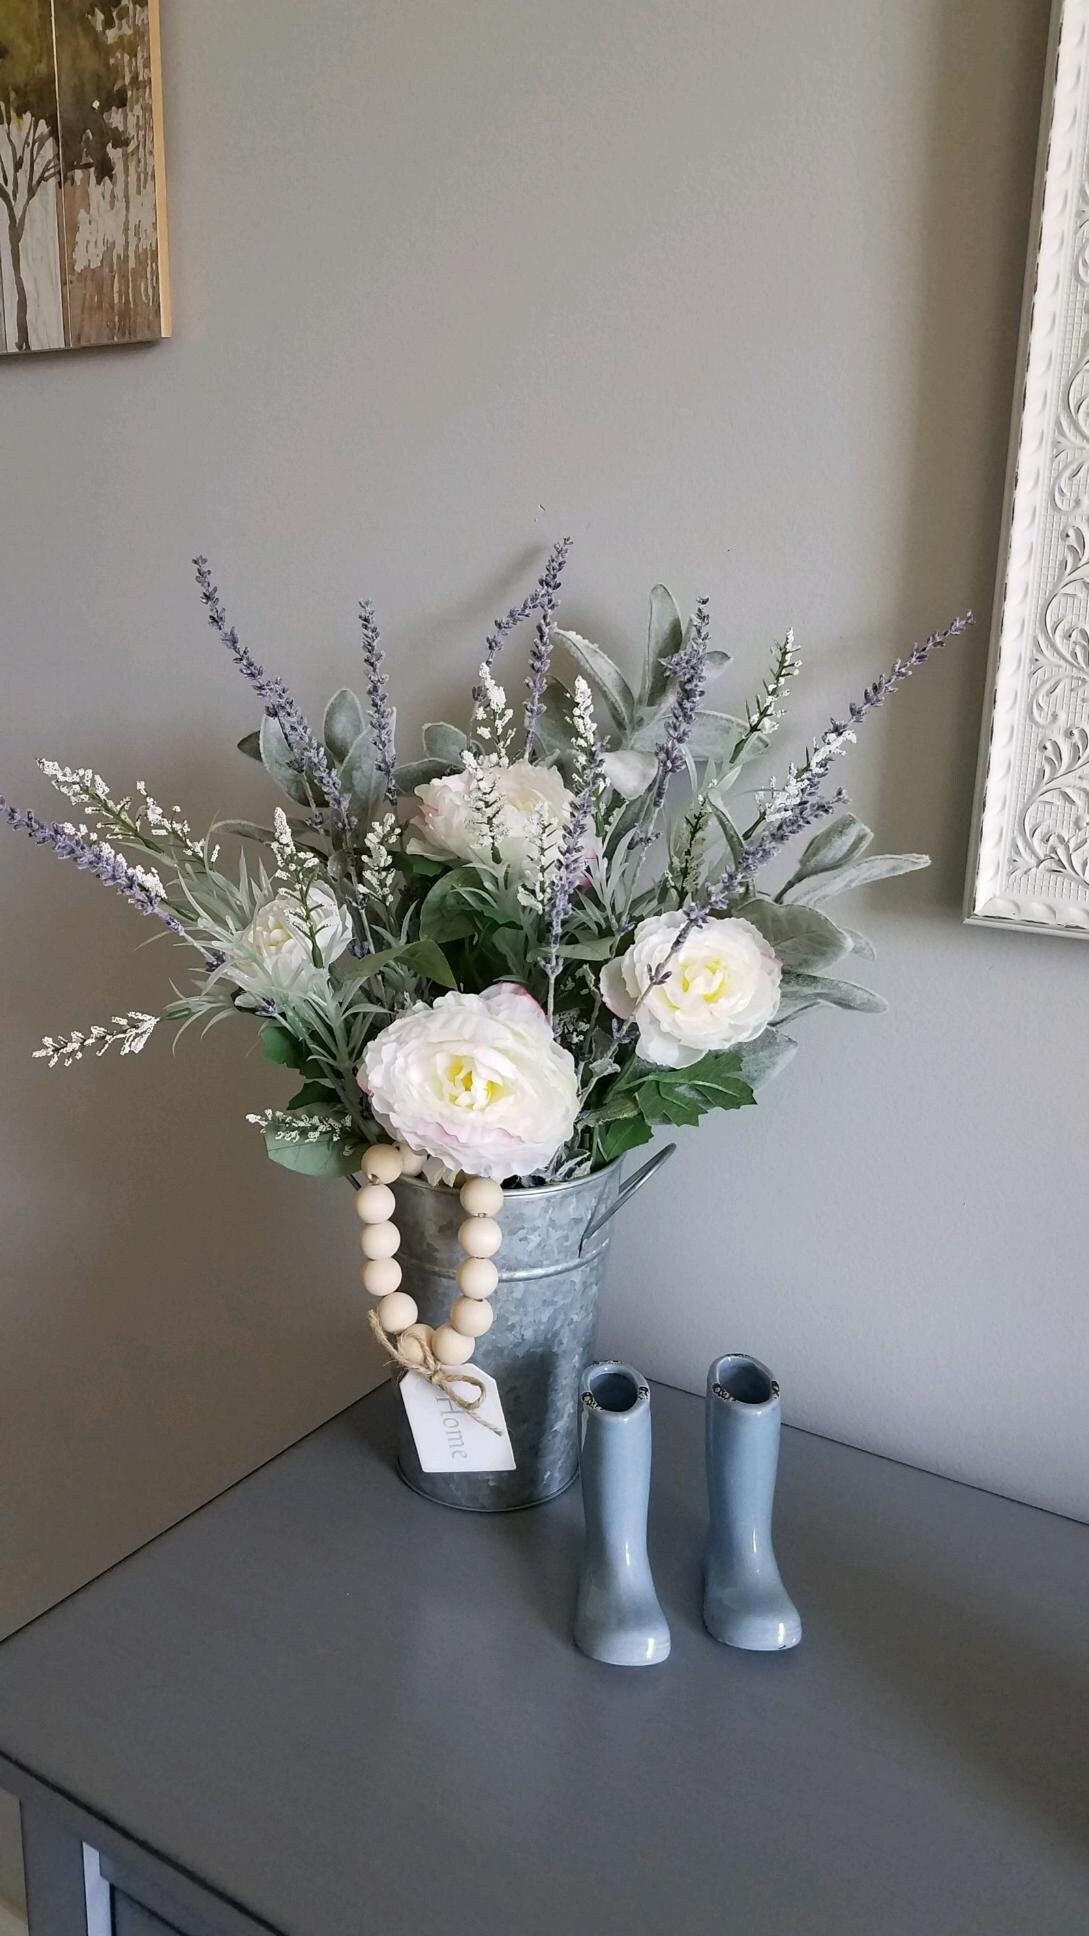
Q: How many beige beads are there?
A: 12